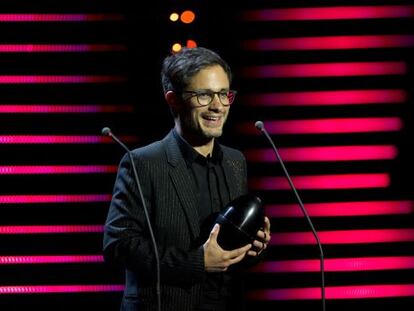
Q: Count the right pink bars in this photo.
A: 11